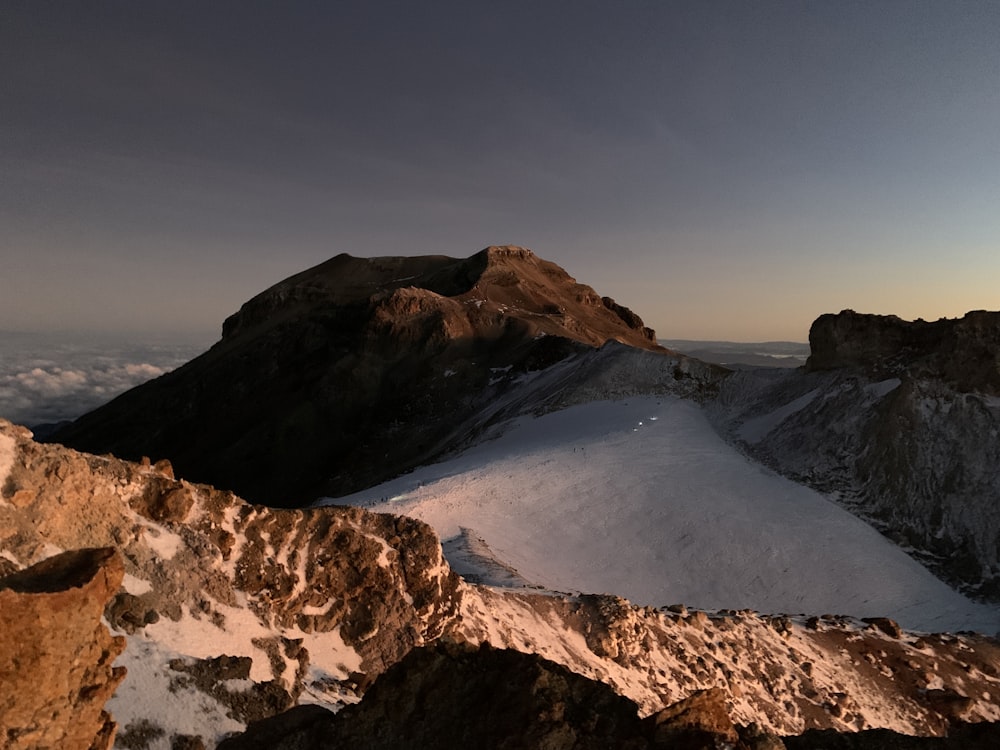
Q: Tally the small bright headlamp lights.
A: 3